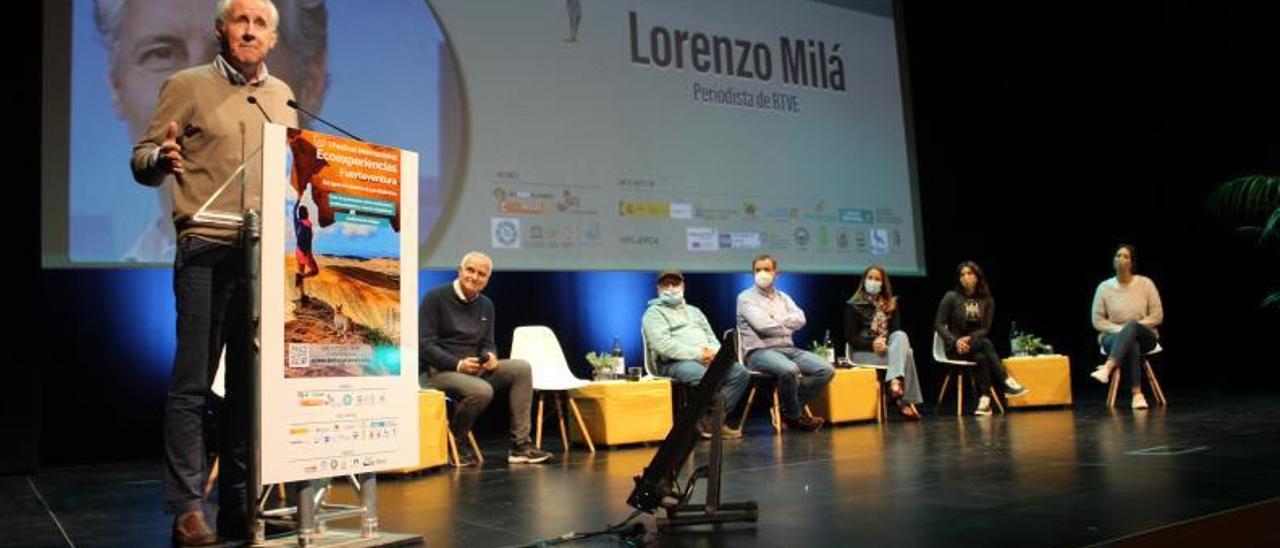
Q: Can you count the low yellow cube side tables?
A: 4